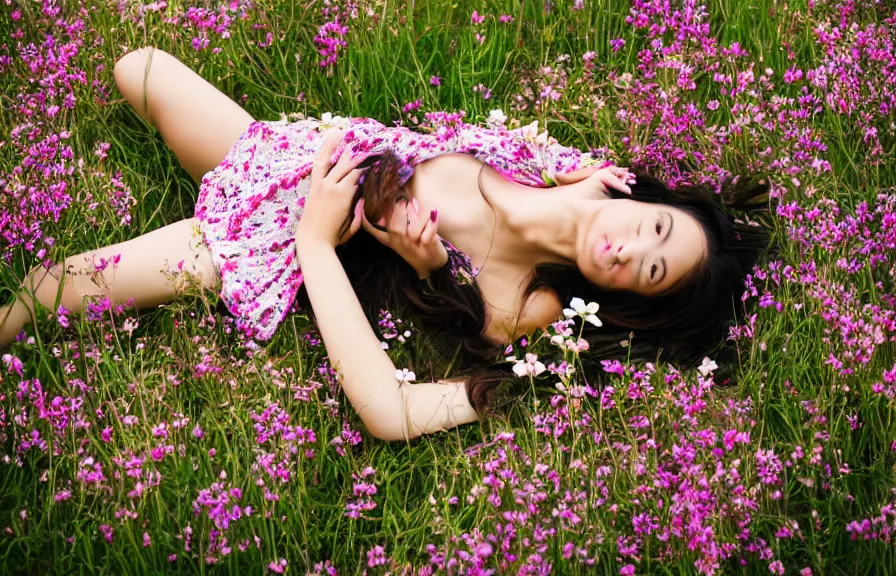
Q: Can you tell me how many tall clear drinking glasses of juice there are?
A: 0